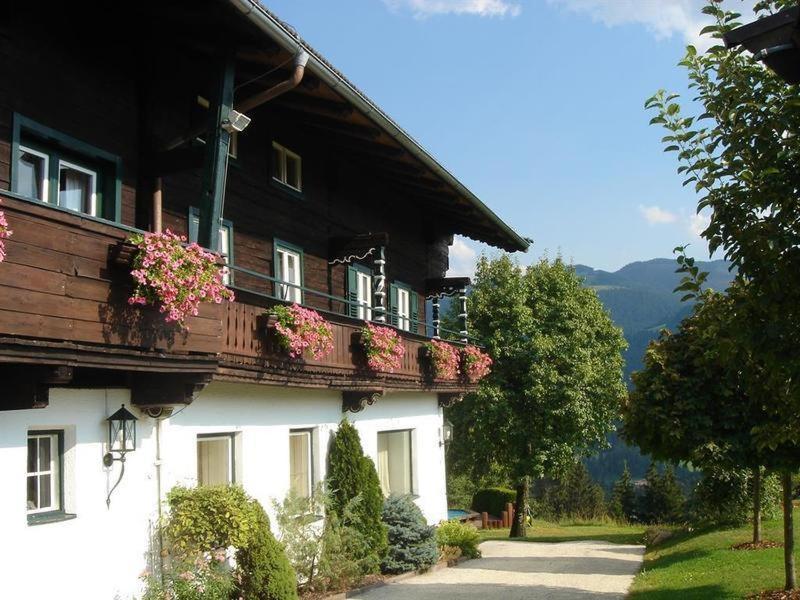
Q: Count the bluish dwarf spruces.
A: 1